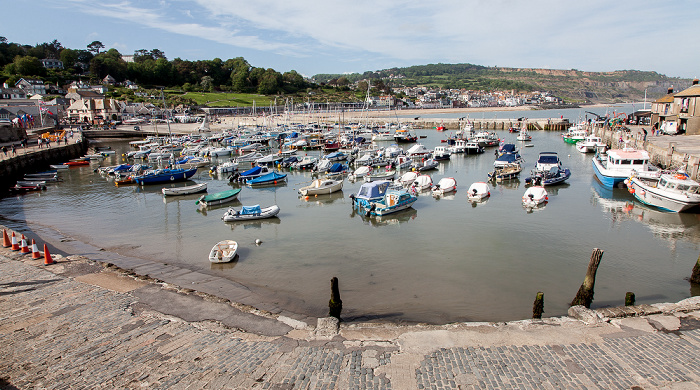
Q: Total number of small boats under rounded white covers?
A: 6